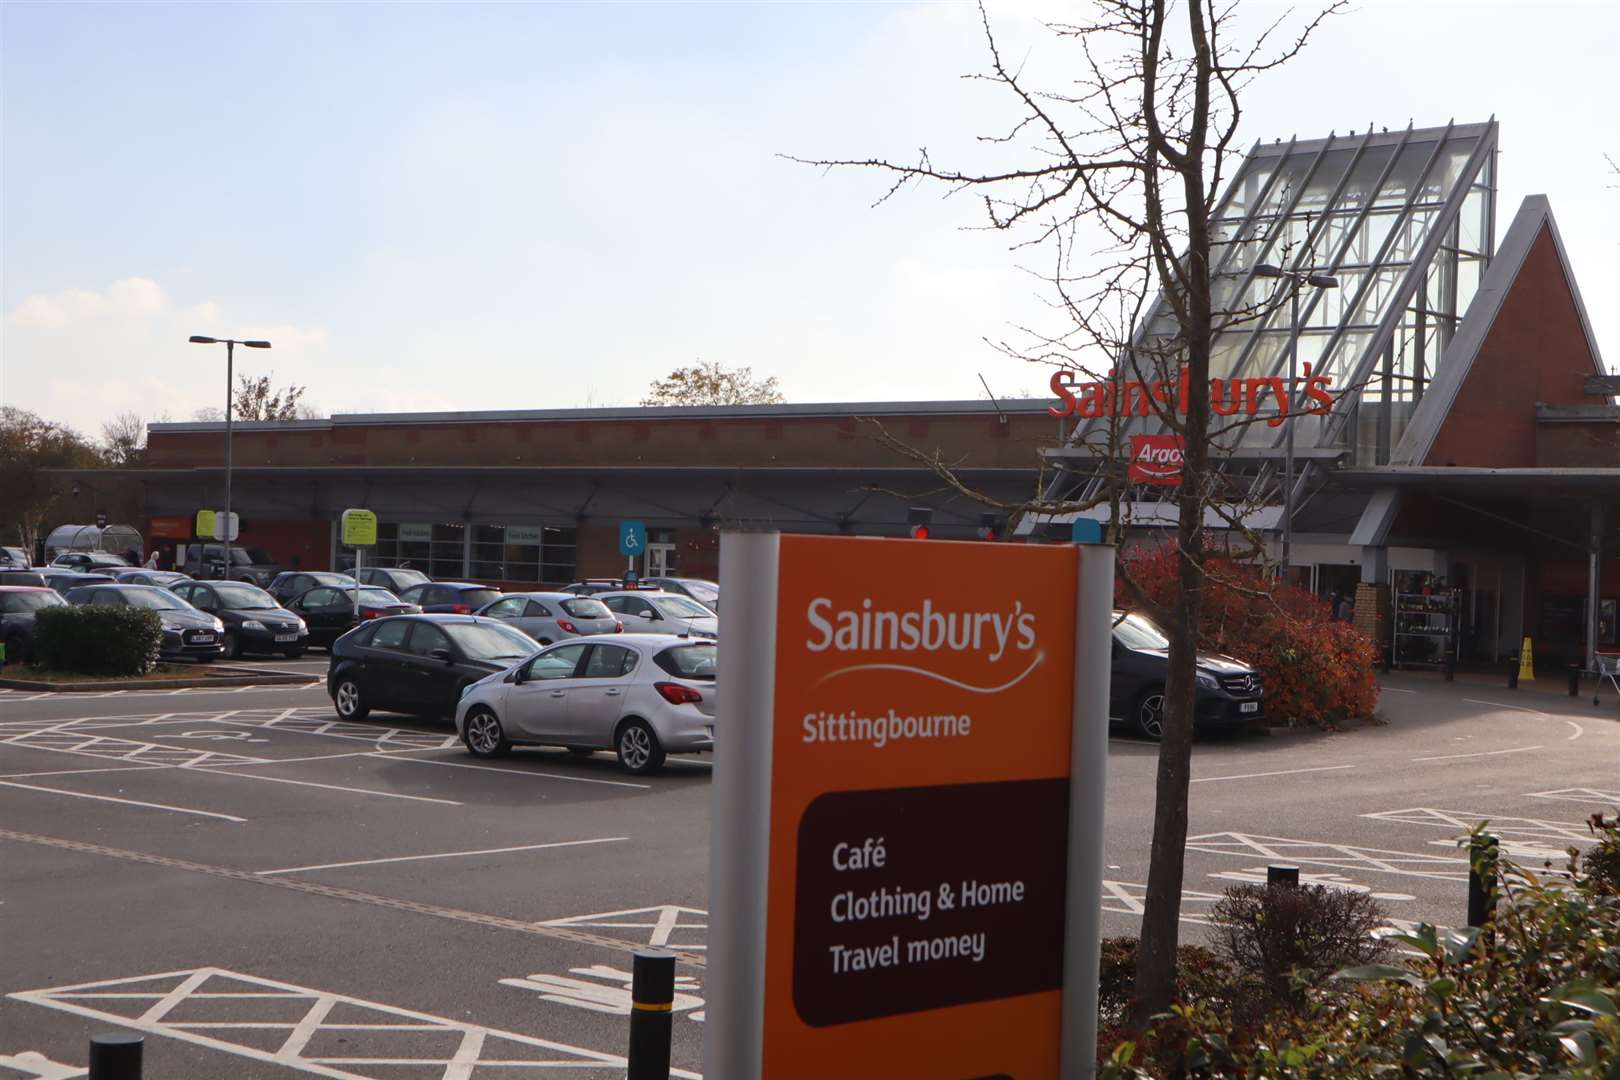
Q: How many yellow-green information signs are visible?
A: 2